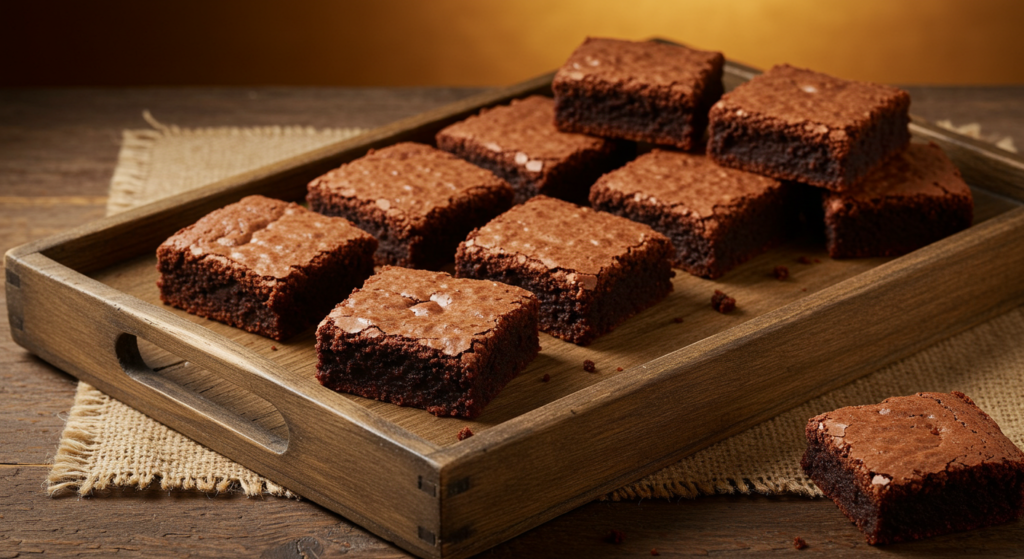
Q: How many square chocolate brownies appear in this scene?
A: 10